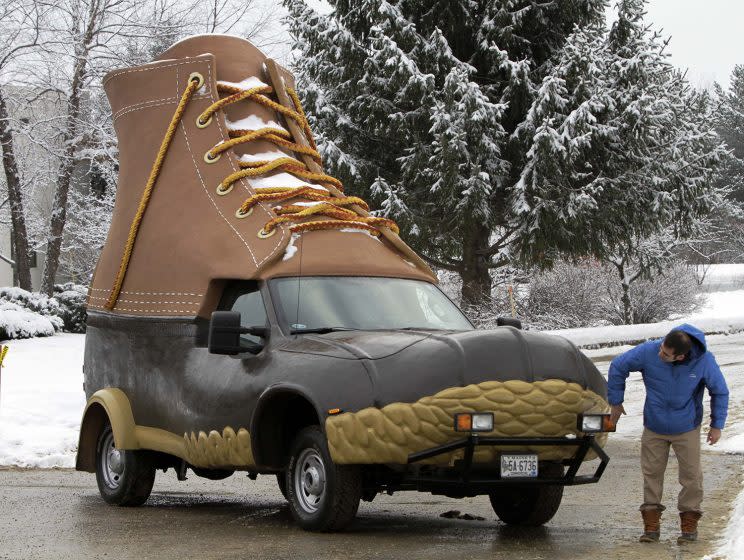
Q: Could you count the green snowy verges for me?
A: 0